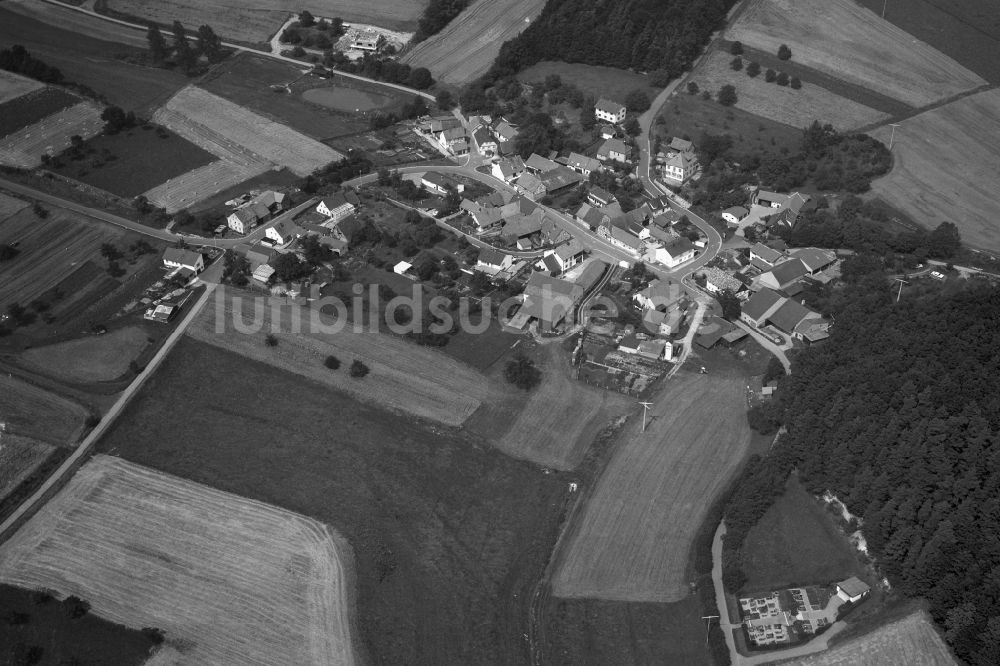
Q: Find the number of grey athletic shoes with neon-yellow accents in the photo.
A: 0